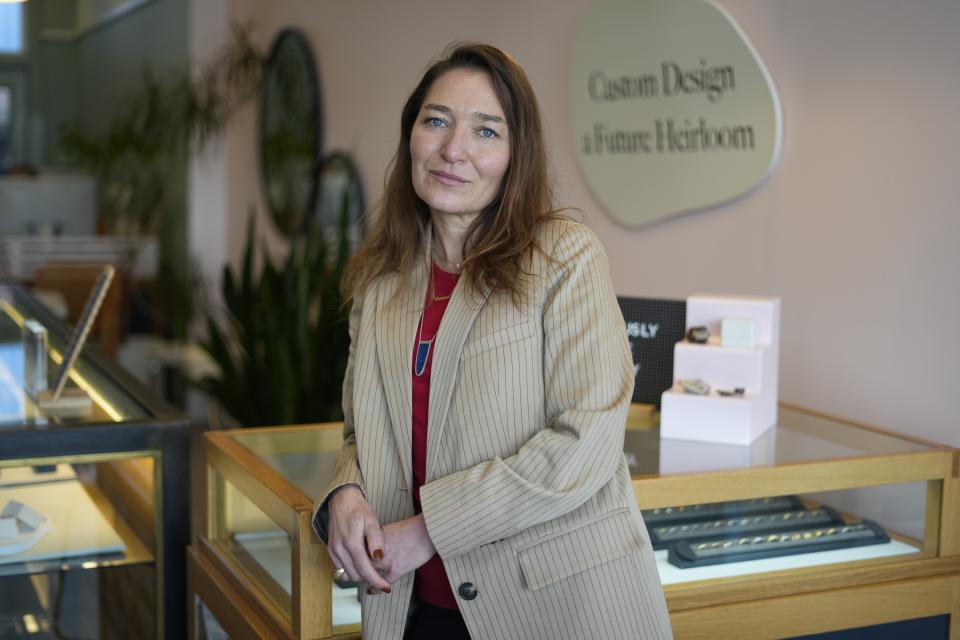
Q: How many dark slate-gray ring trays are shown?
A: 3